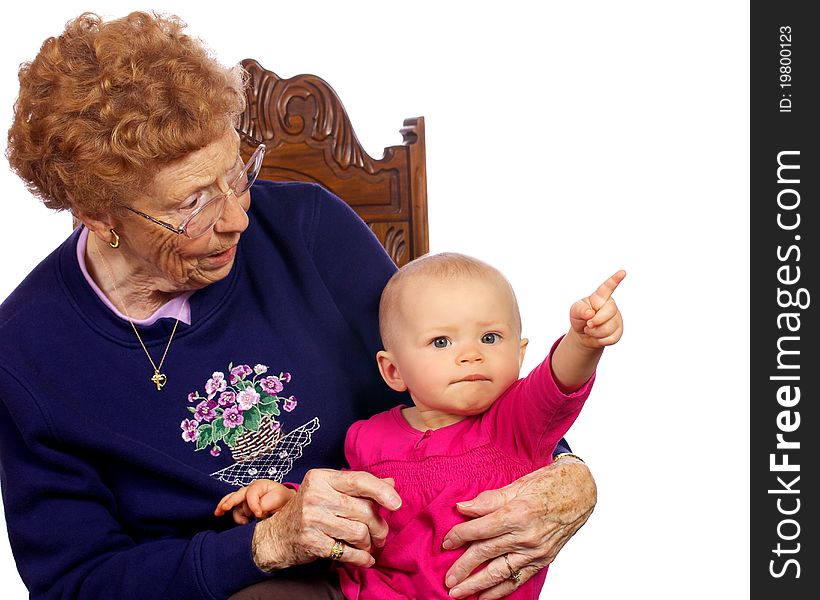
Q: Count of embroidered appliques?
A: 1